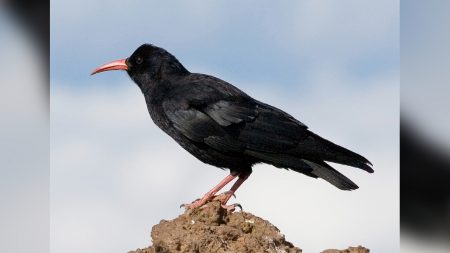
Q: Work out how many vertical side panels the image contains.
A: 2